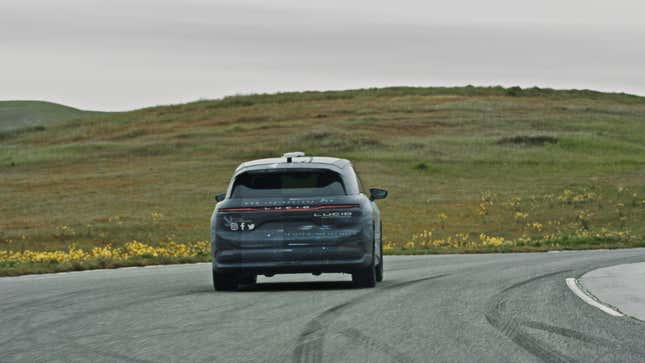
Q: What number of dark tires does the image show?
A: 3